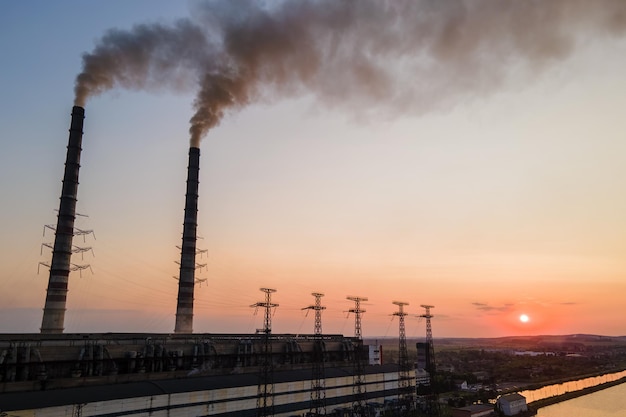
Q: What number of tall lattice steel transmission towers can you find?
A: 5